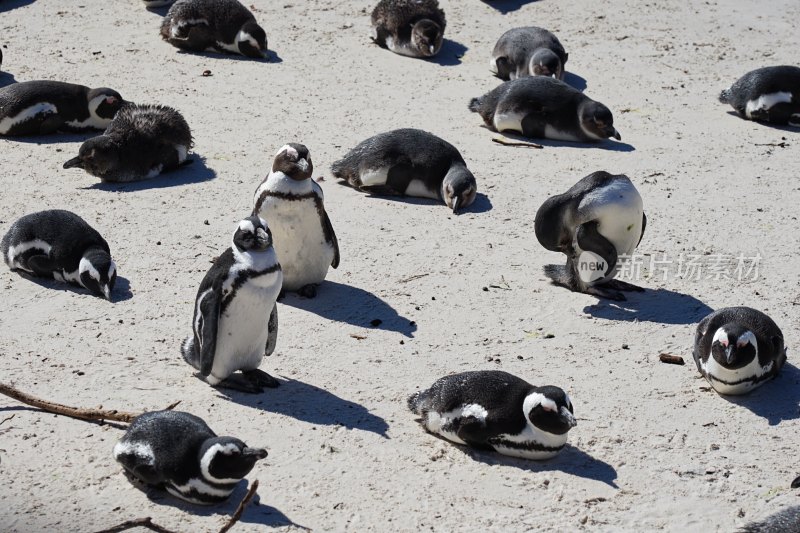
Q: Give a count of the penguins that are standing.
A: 3